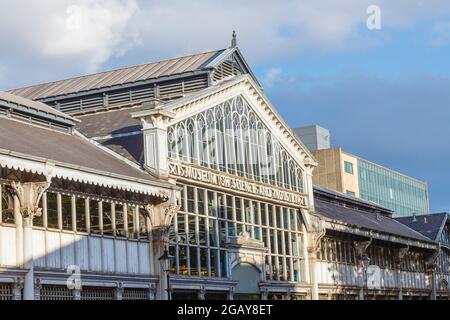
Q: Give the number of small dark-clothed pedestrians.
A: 0